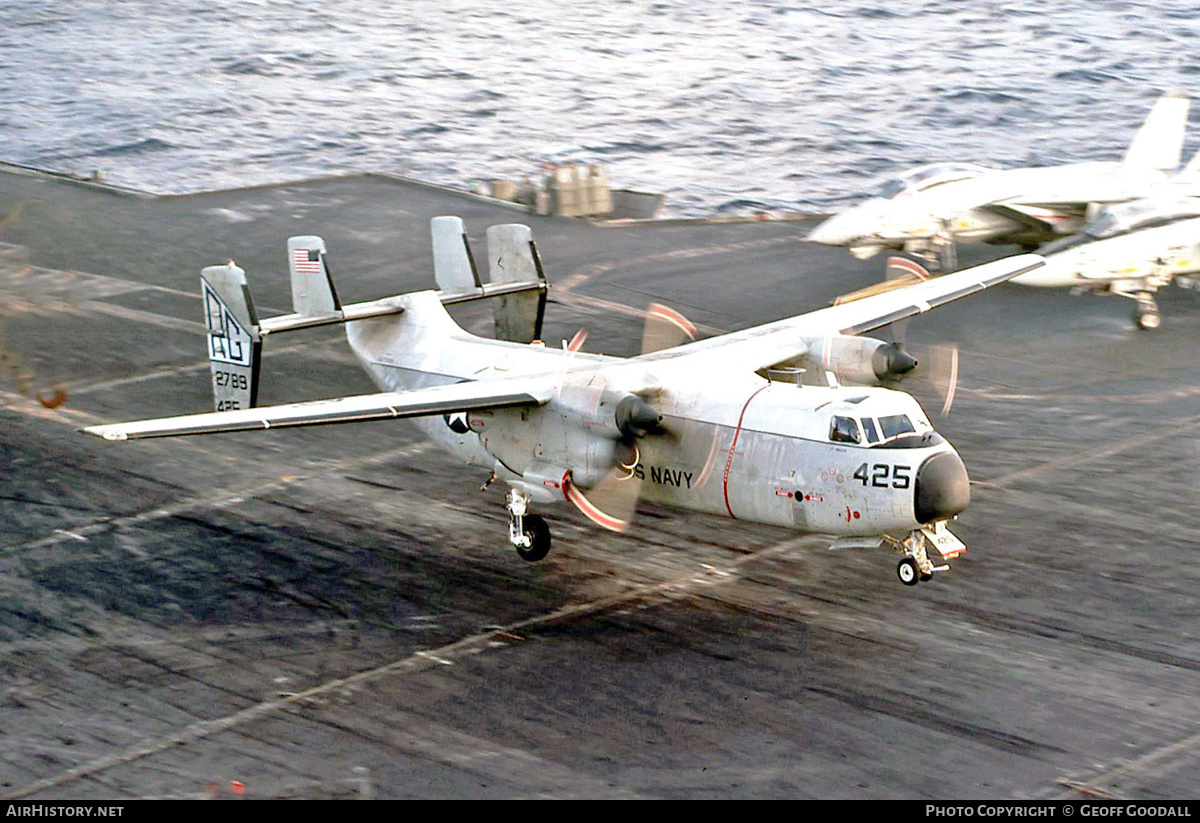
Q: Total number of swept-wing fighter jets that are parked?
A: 2